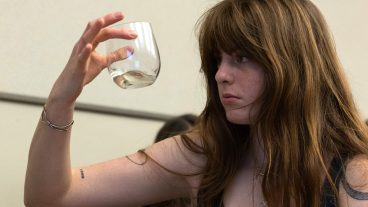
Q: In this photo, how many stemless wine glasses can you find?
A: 1